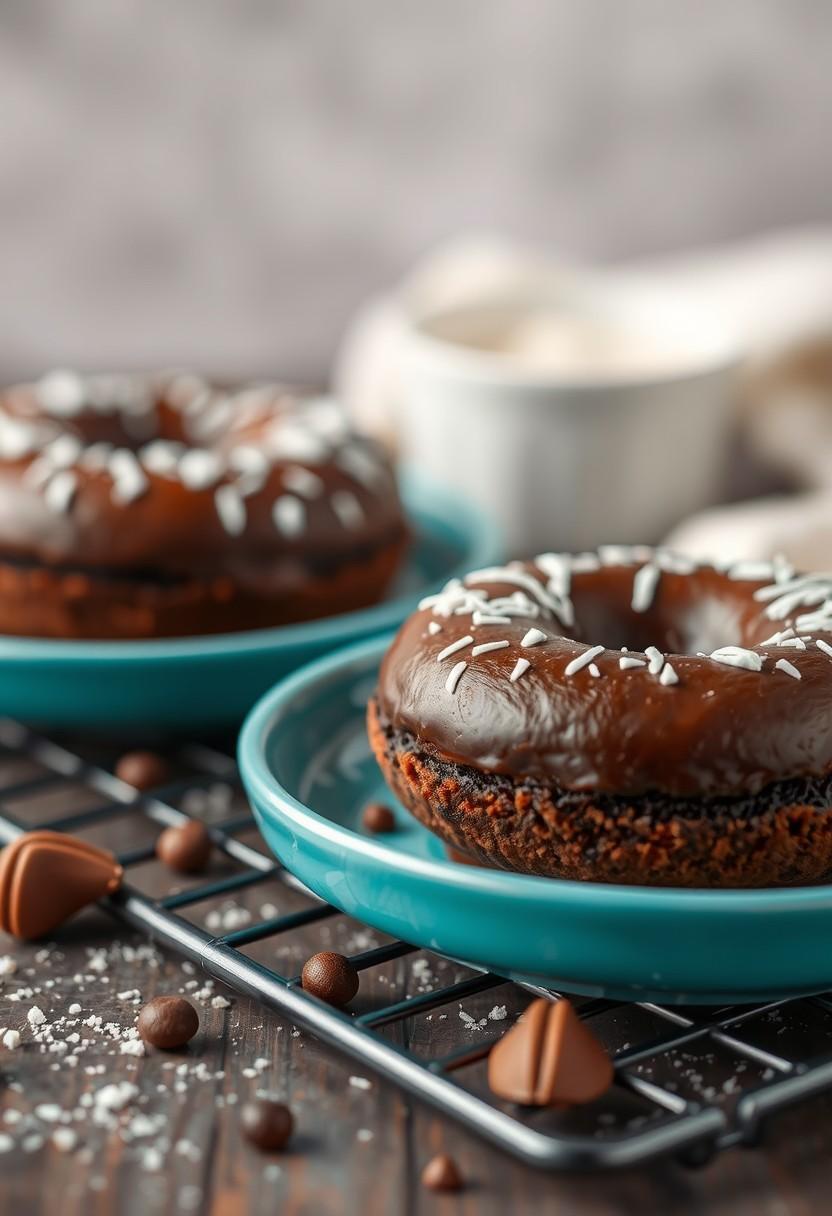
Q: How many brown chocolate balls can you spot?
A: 7